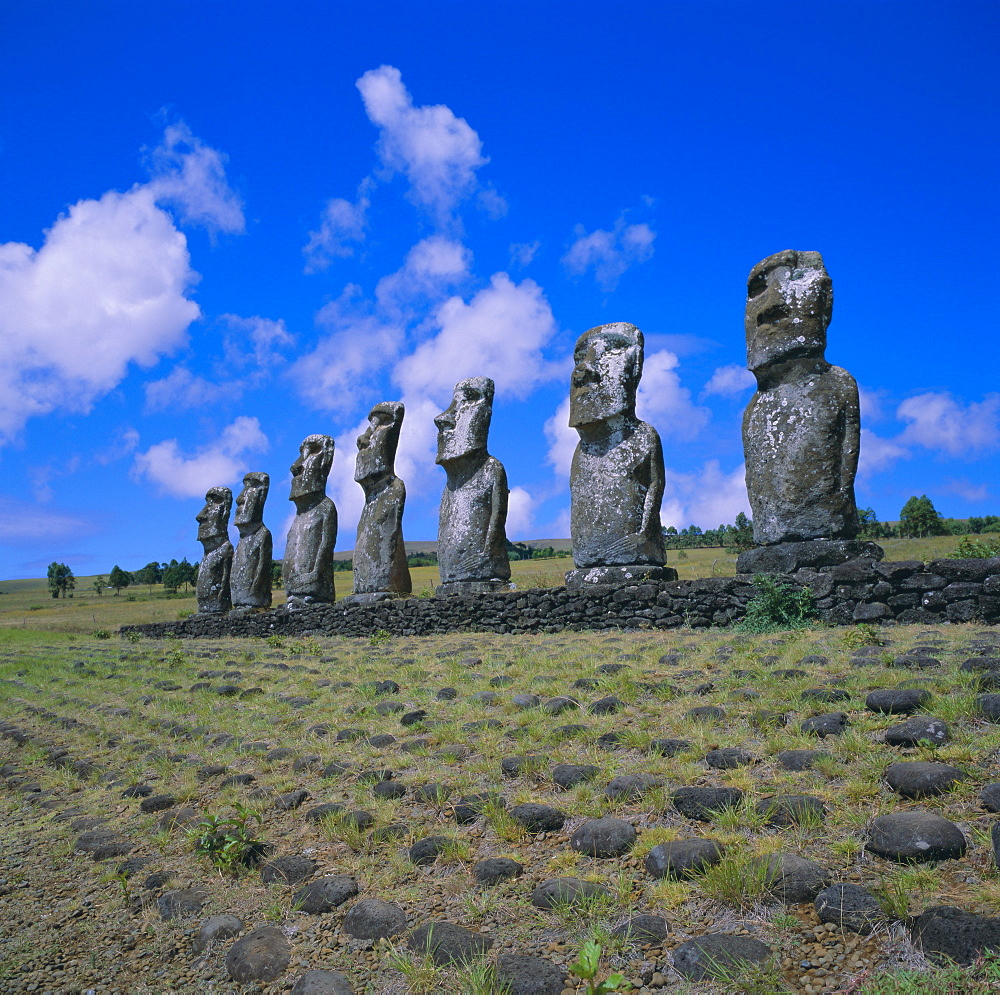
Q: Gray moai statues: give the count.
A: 7